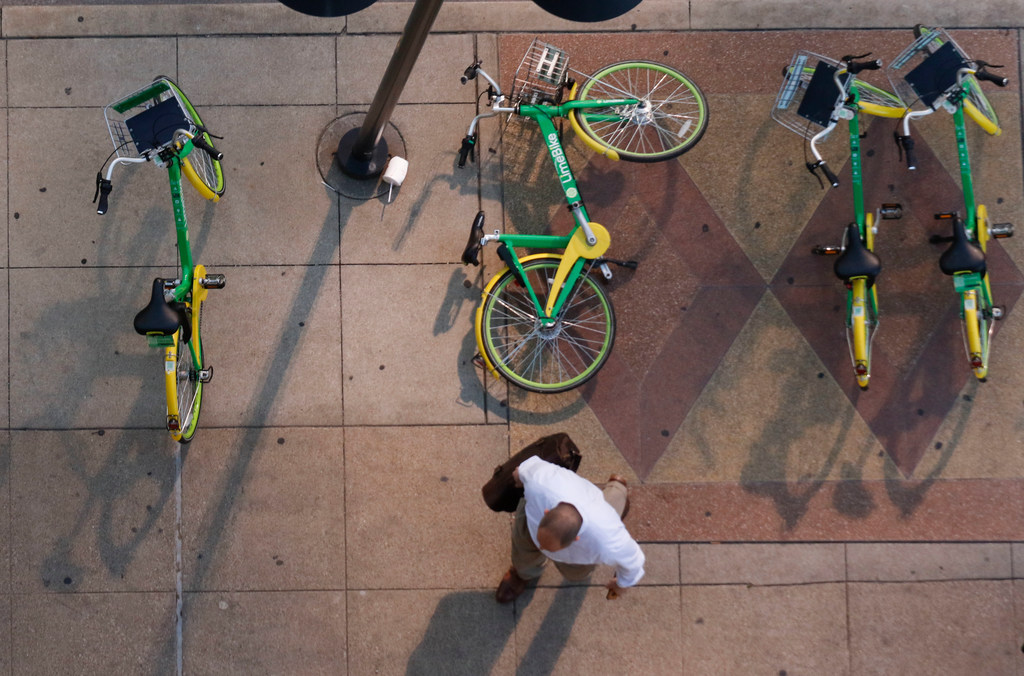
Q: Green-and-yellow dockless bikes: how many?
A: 4